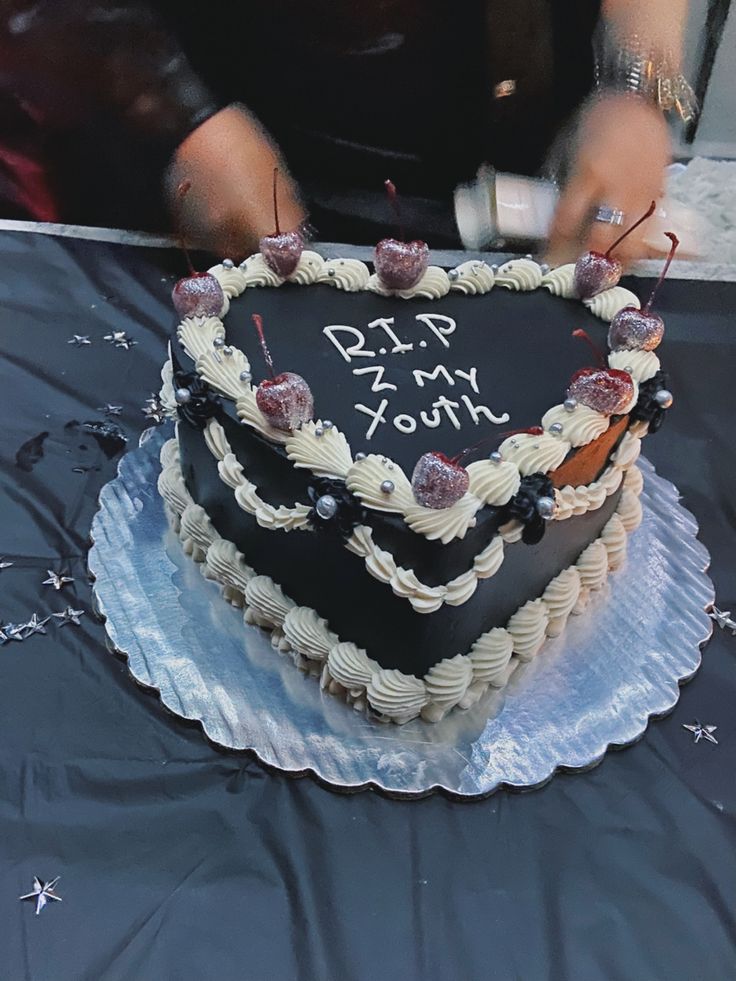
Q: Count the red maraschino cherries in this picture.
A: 8